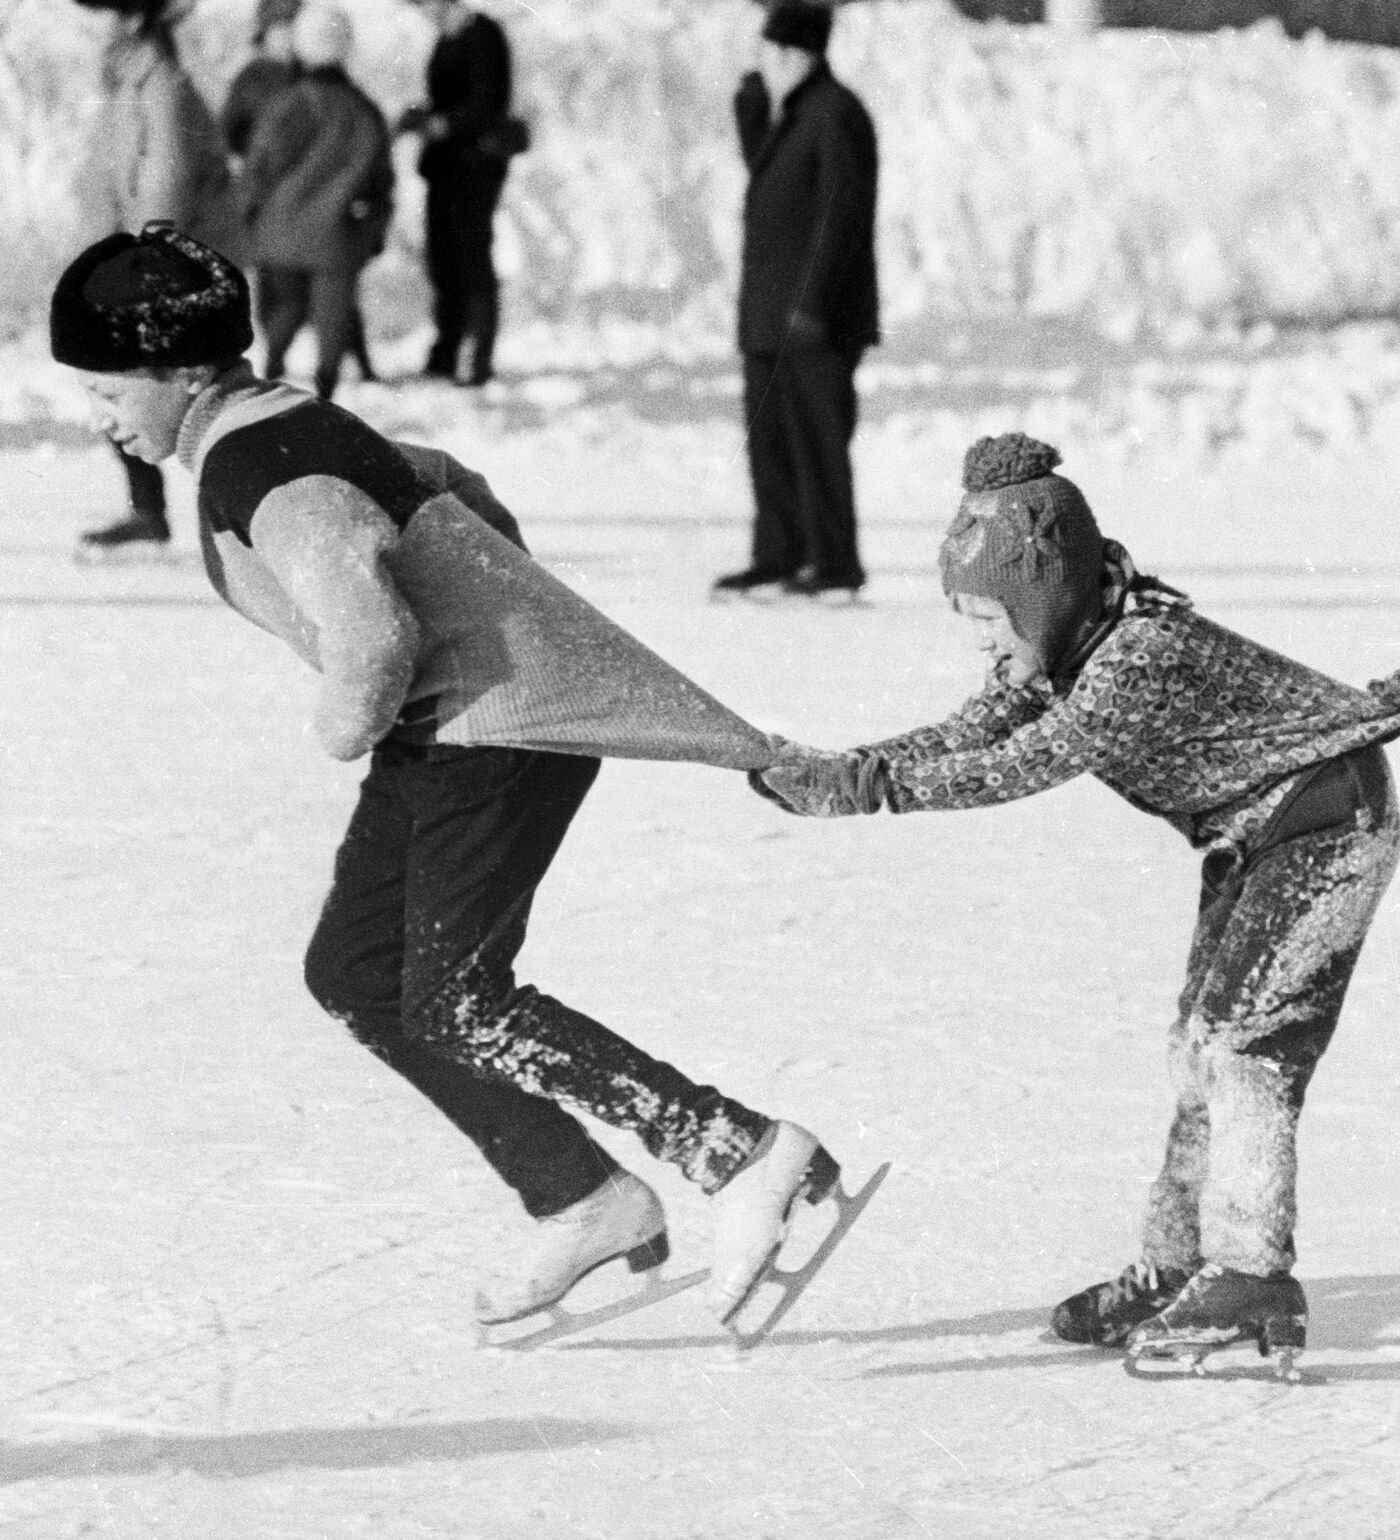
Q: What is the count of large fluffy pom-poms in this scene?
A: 1